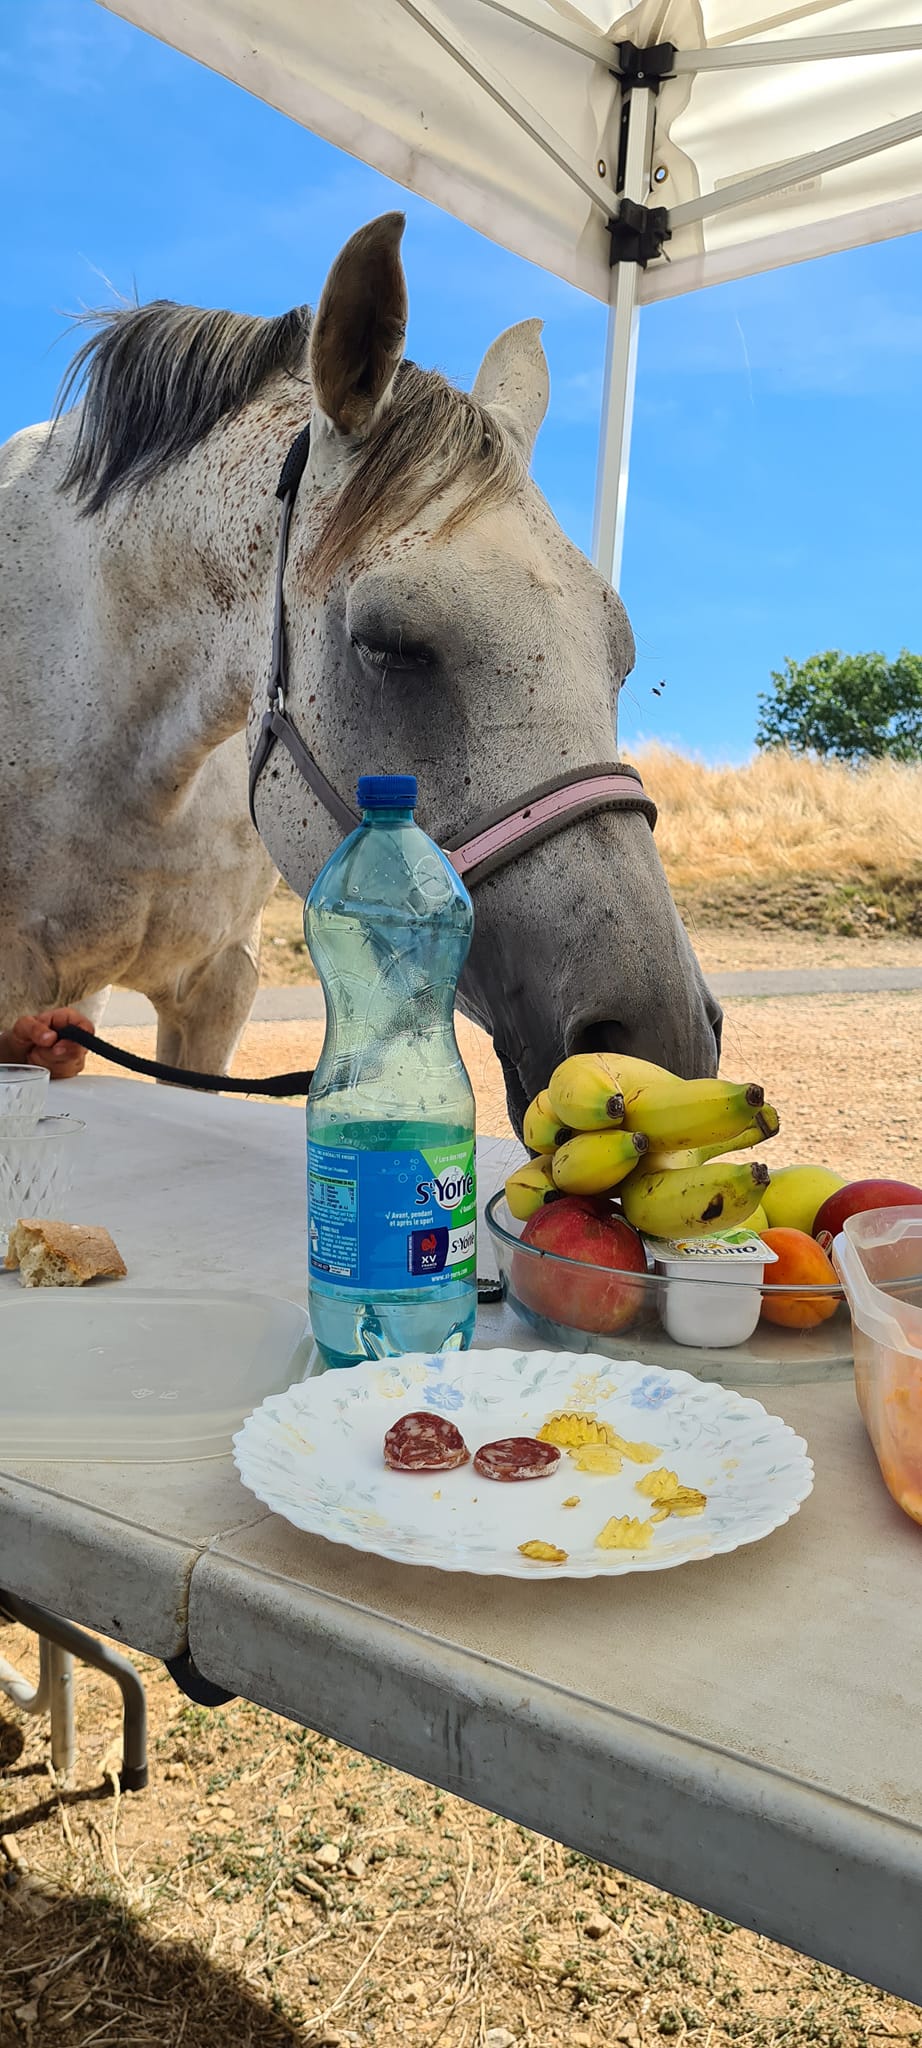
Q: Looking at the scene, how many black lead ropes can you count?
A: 1